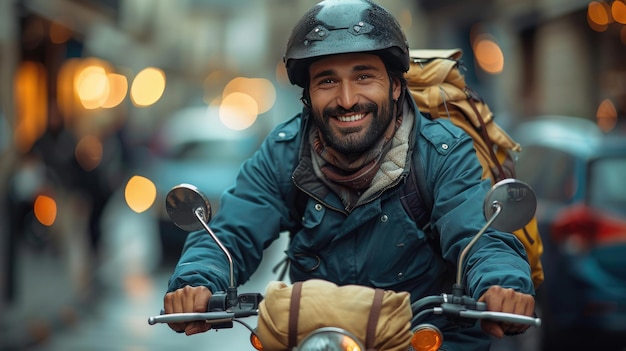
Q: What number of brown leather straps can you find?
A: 2